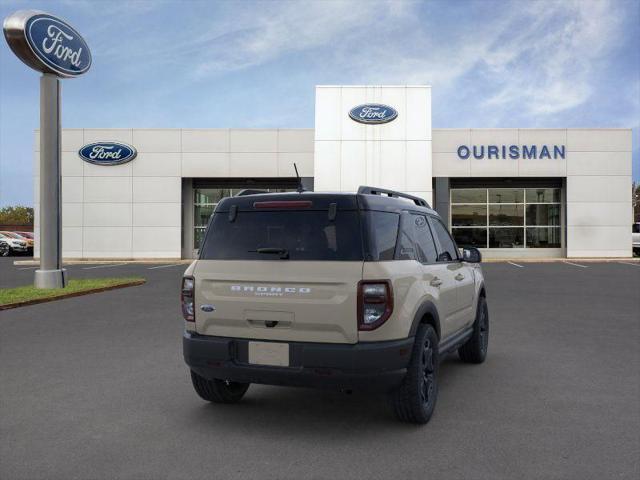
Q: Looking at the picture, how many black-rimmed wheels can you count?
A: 2